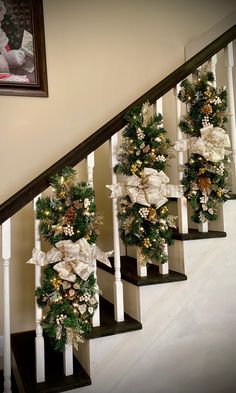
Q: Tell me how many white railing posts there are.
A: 11